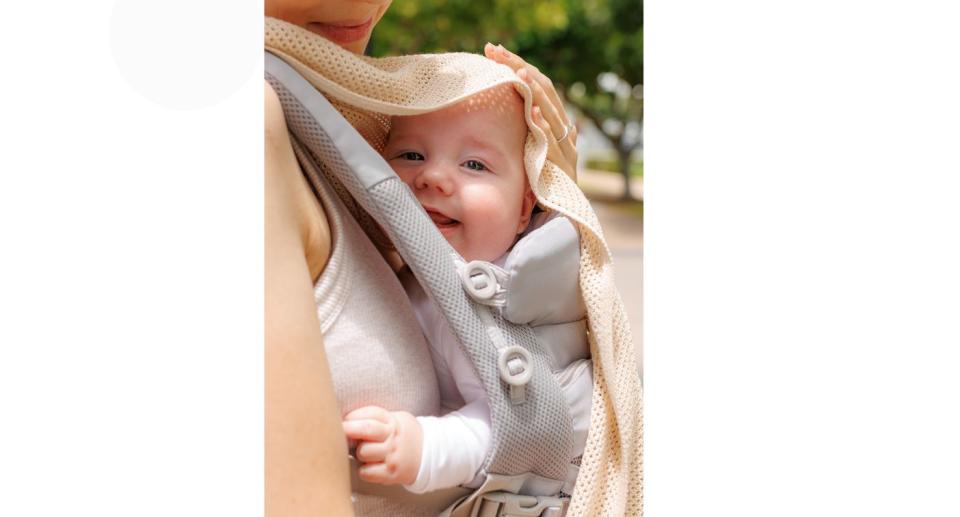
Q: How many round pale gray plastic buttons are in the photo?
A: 2